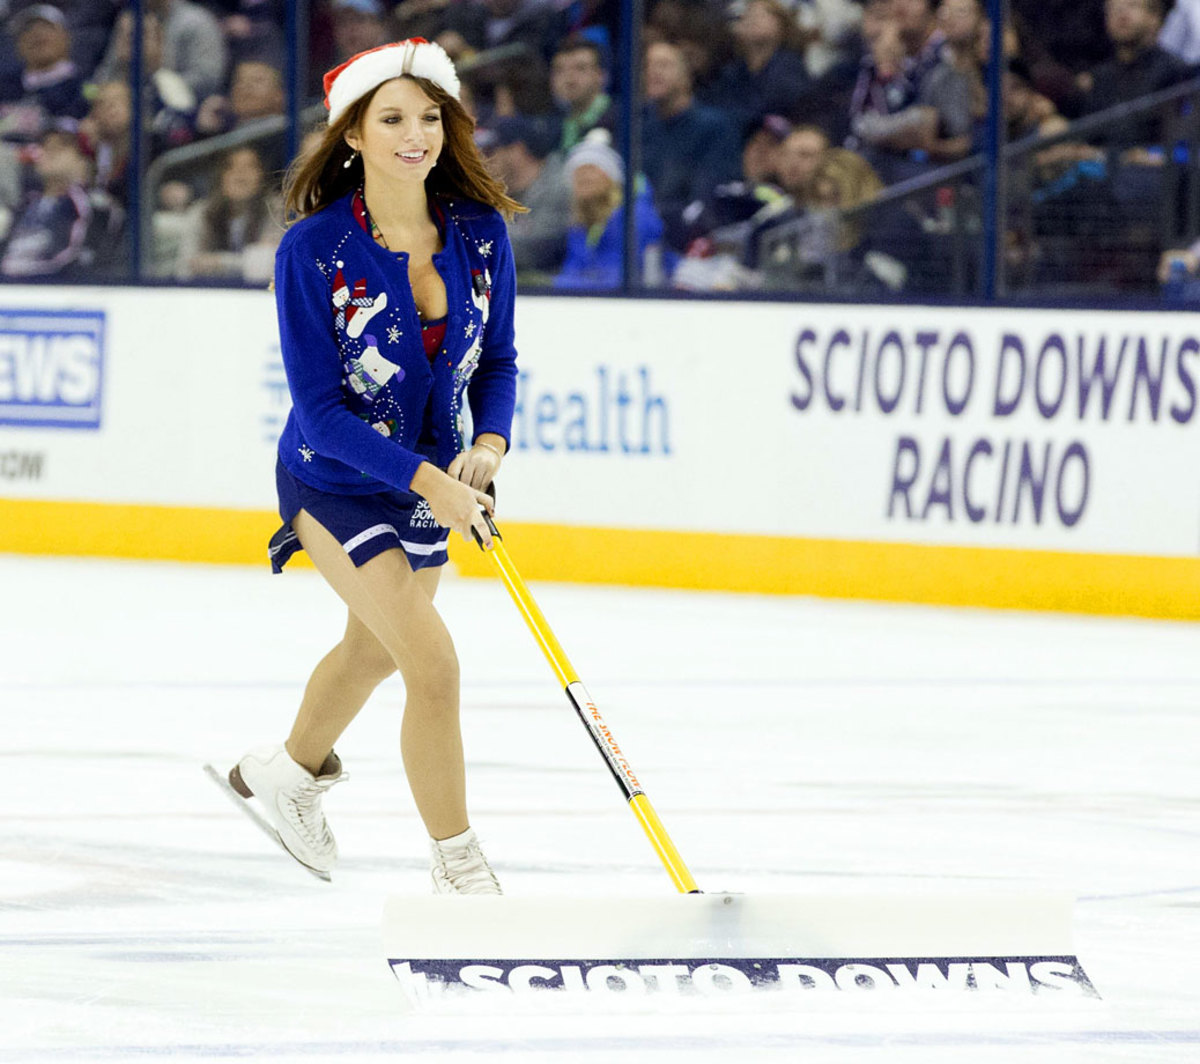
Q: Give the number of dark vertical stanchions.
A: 4